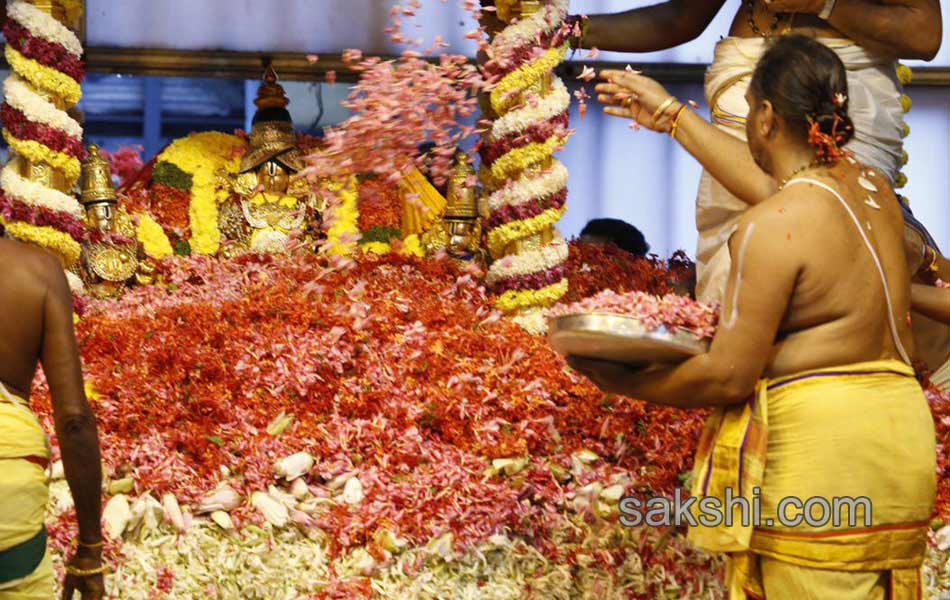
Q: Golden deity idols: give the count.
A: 3